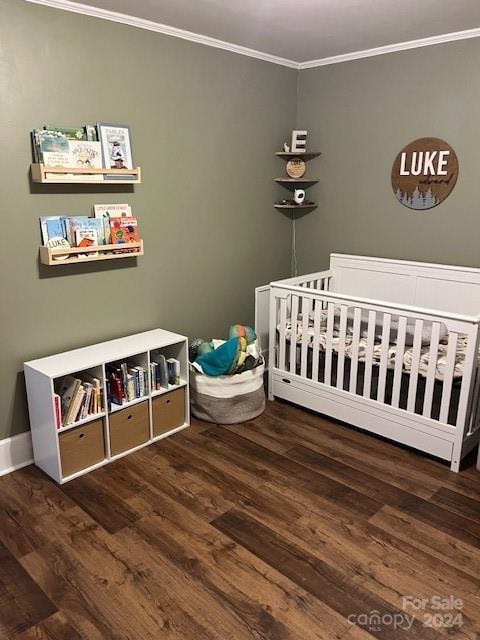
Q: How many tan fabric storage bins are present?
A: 3